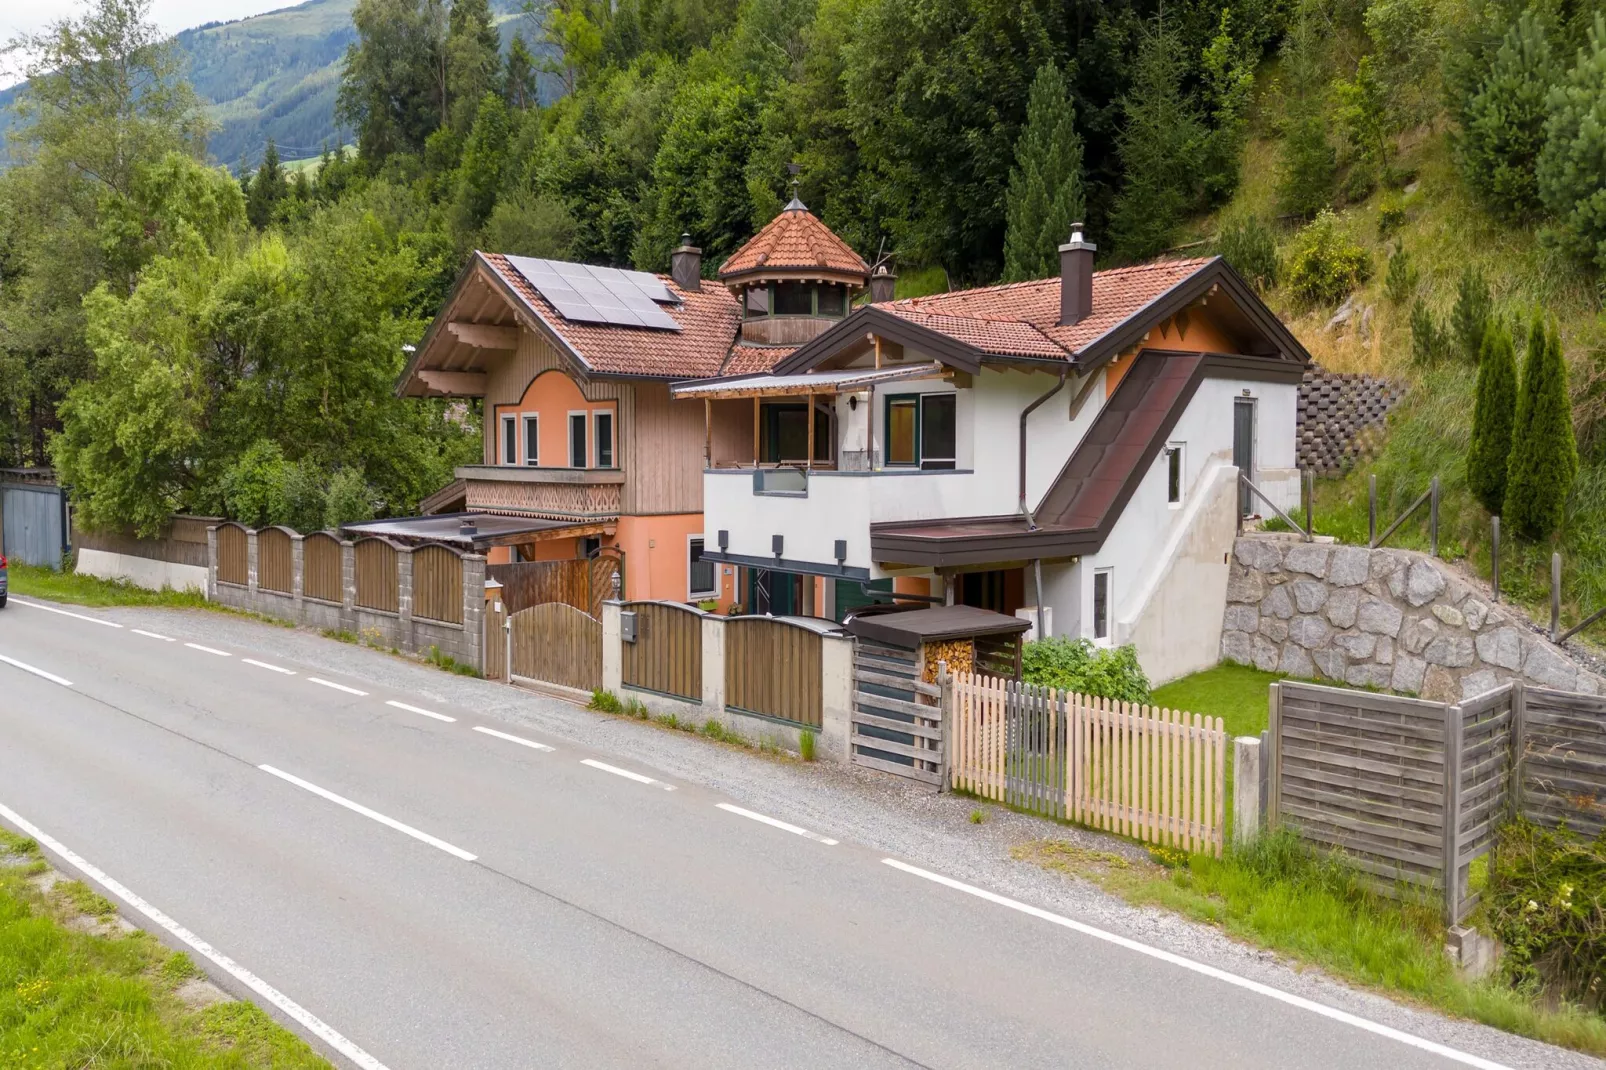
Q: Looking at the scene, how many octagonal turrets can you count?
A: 1